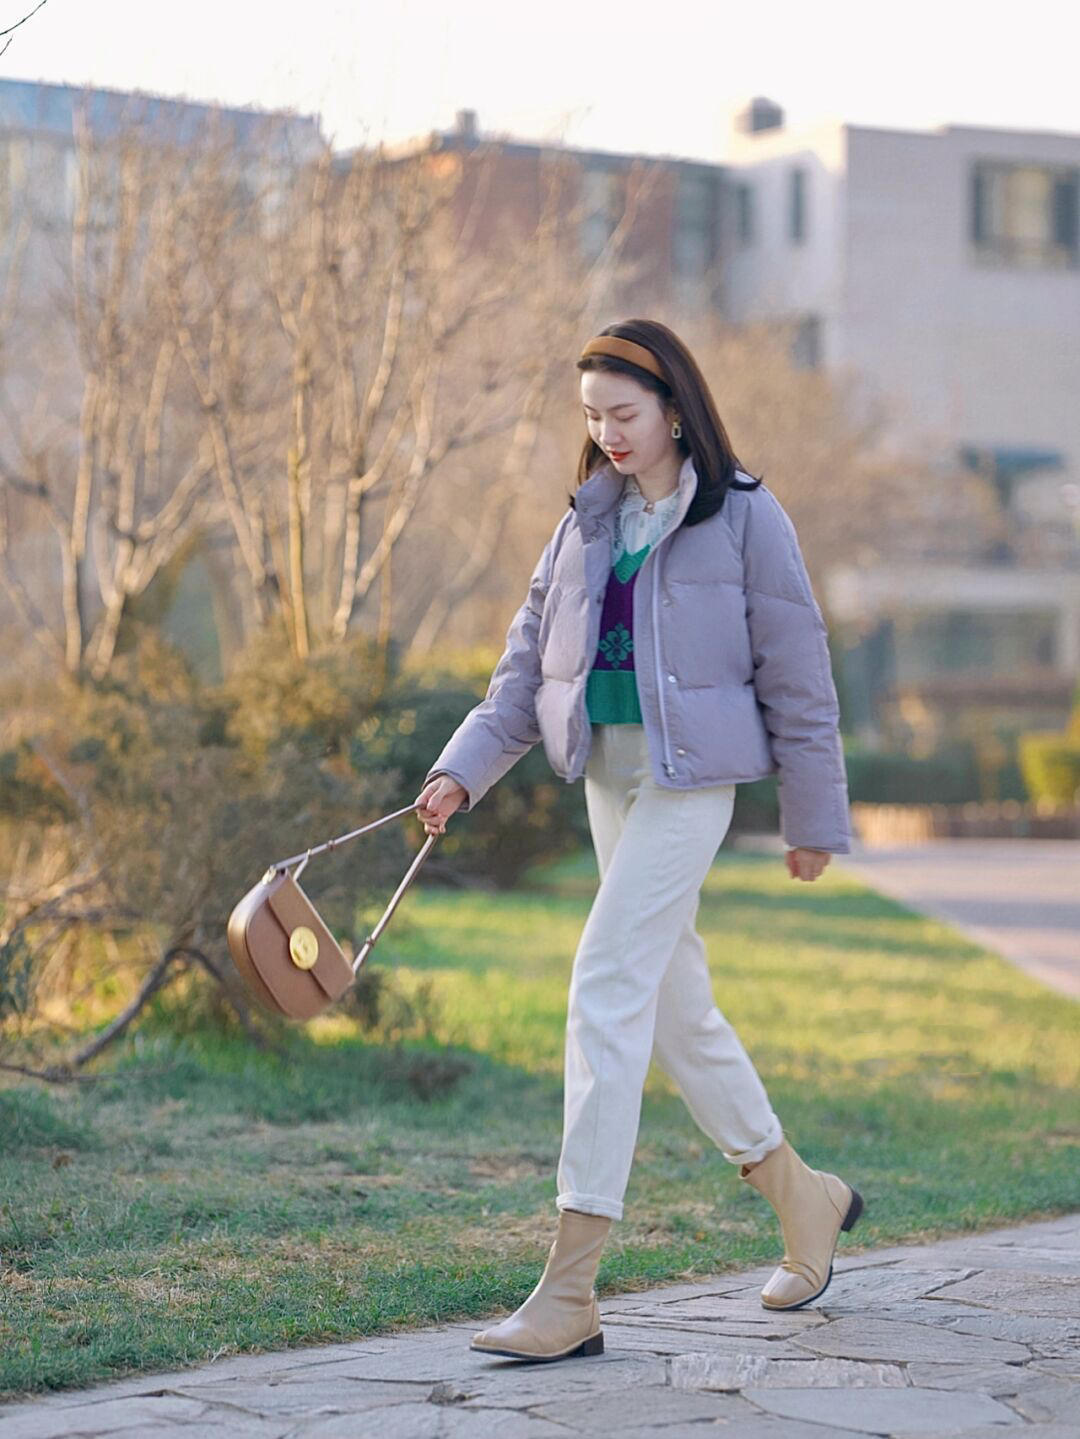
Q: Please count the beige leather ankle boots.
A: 2